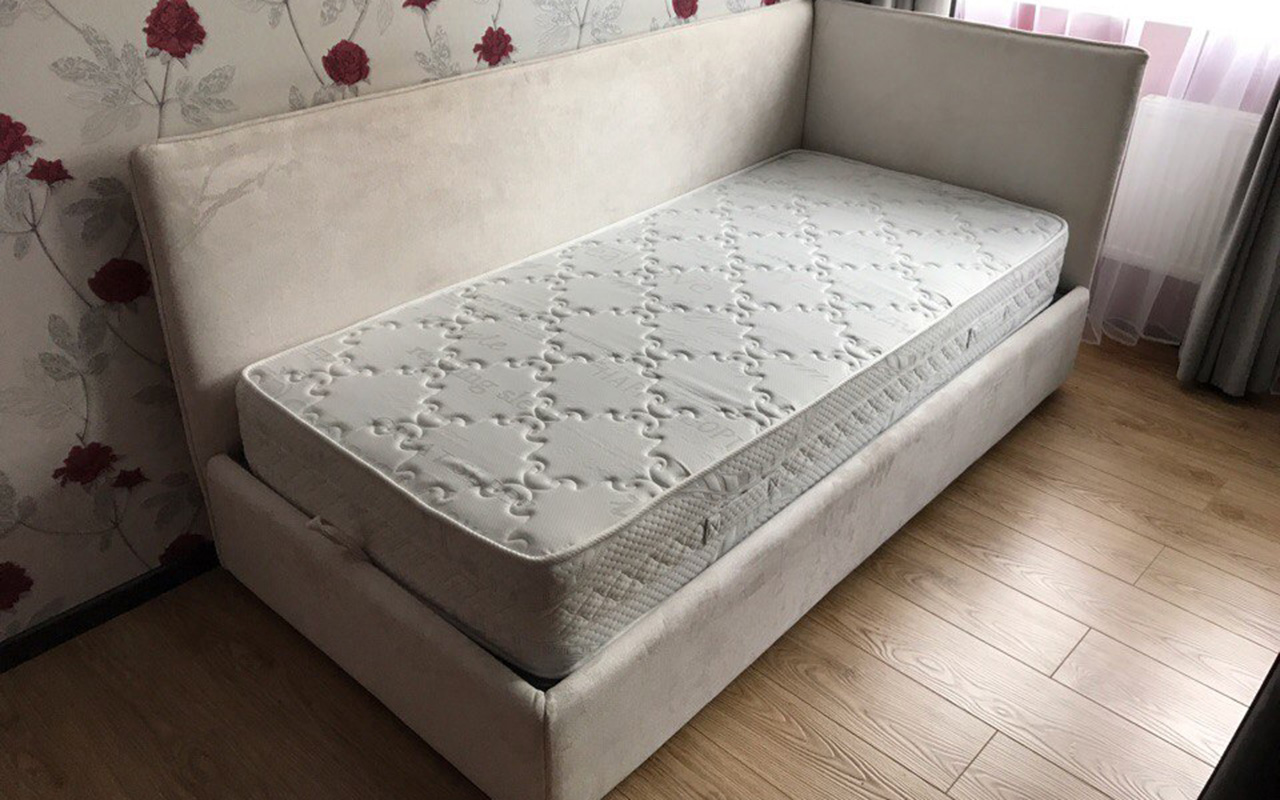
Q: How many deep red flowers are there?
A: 13